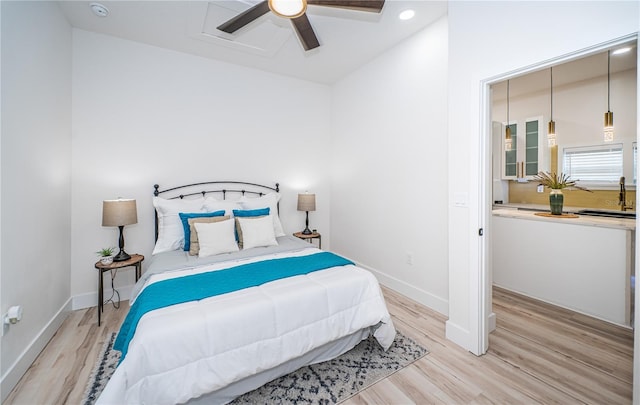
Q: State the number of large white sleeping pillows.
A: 3